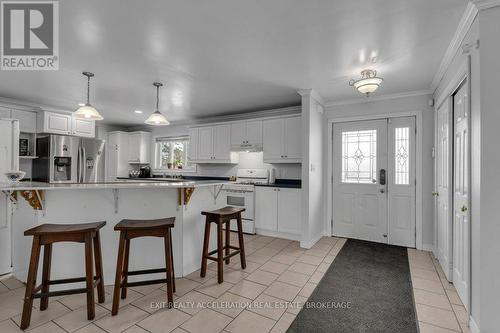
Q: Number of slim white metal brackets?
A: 2